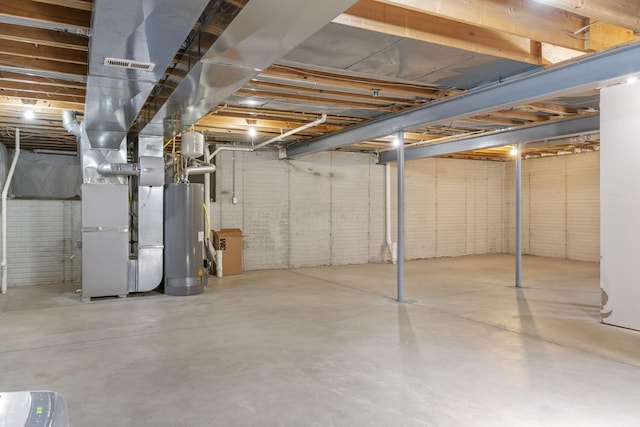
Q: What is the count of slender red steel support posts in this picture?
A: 0